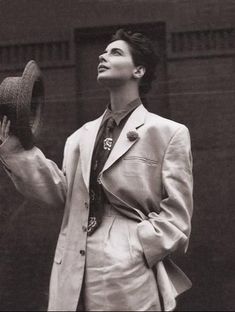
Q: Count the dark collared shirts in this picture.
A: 1